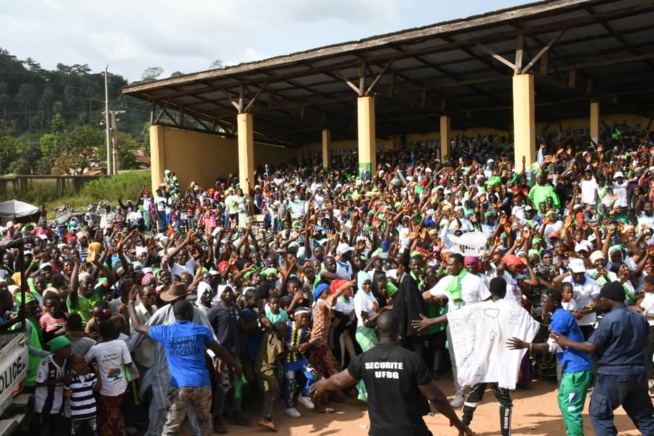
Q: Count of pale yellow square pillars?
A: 7